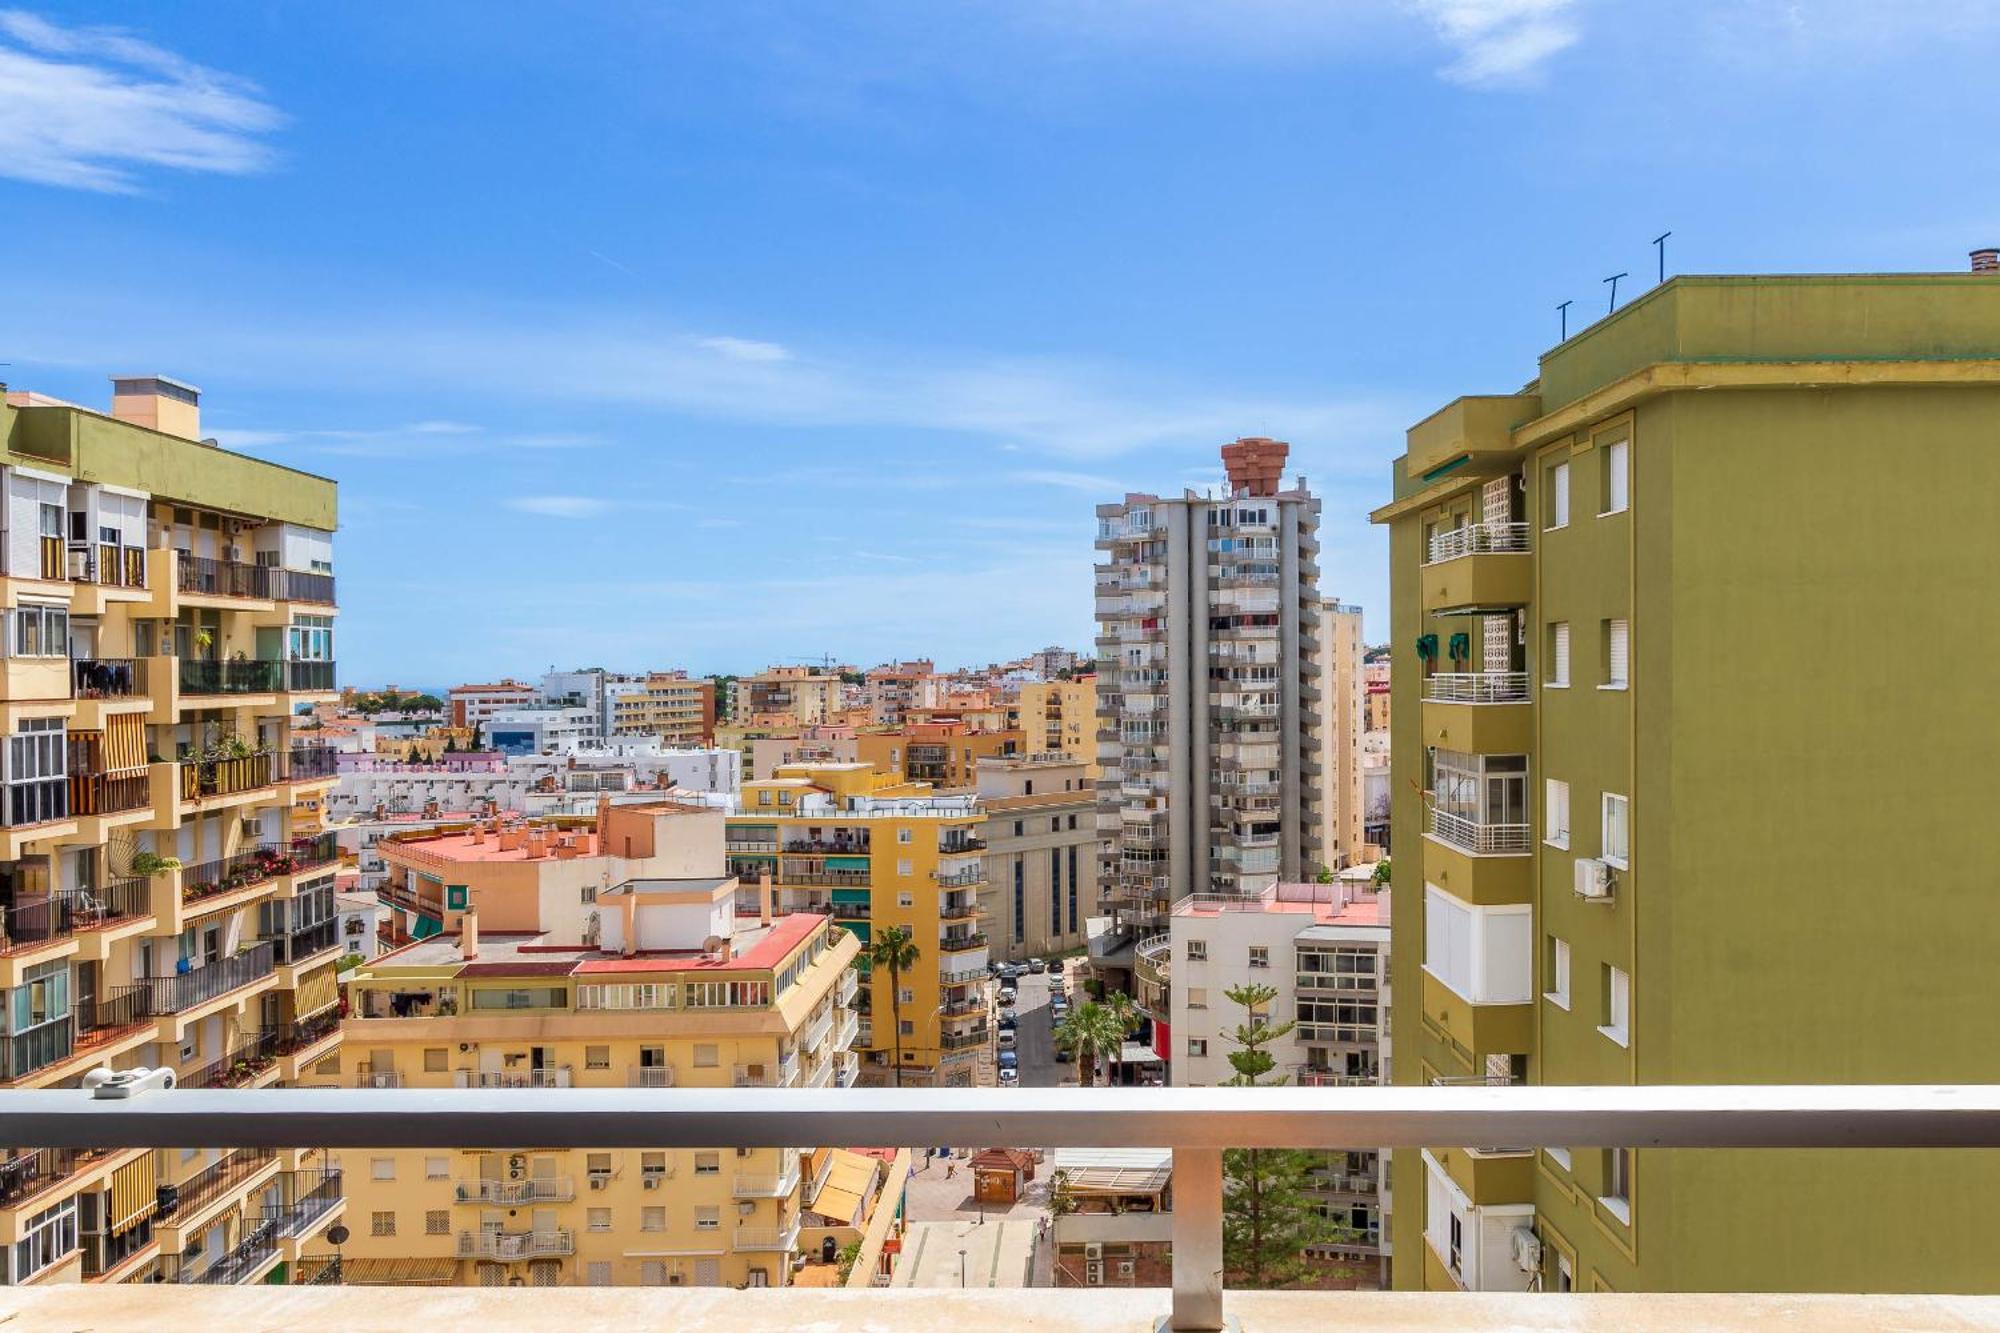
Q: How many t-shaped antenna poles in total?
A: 3